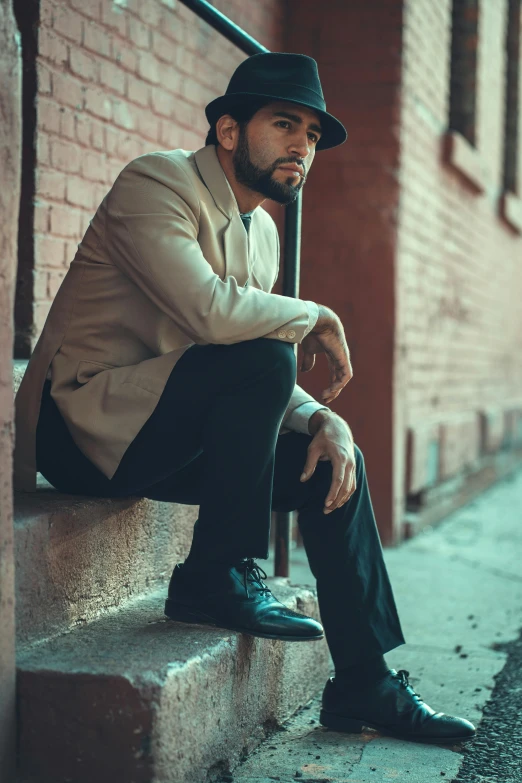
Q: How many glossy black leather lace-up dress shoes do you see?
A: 2